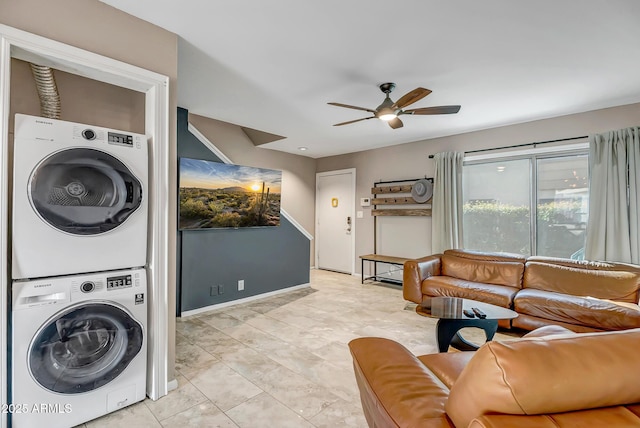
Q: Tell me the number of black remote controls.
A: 2